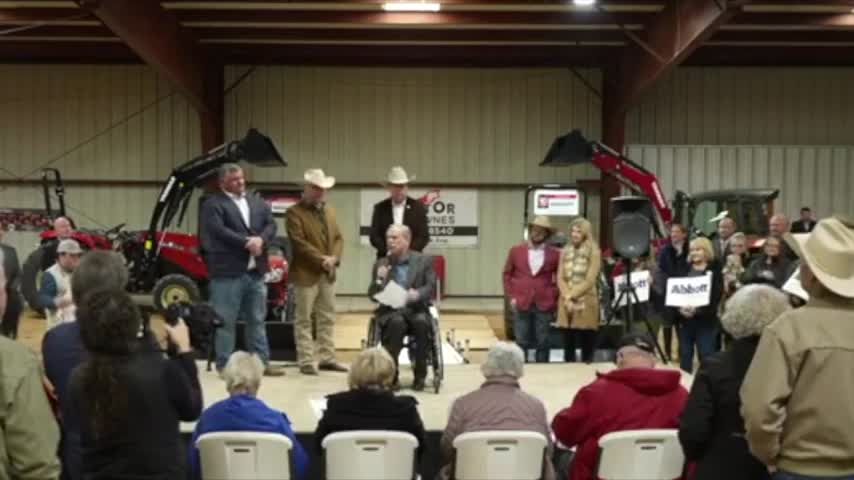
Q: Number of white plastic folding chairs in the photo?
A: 4